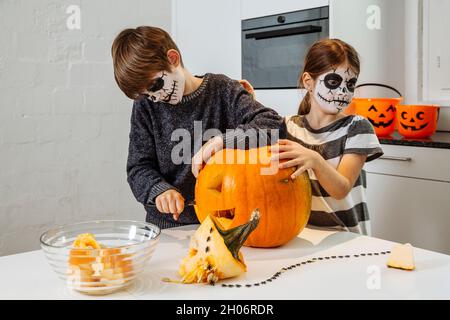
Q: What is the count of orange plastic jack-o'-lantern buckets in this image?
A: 2